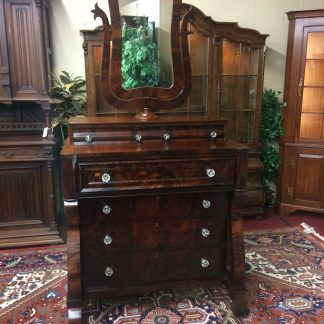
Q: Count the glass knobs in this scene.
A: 12